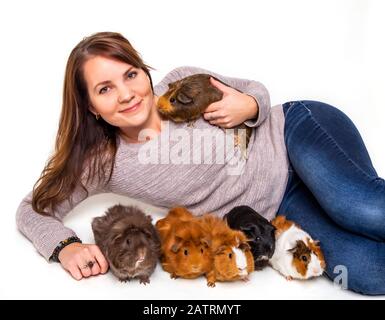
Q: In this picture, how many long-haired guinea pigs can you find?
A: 3